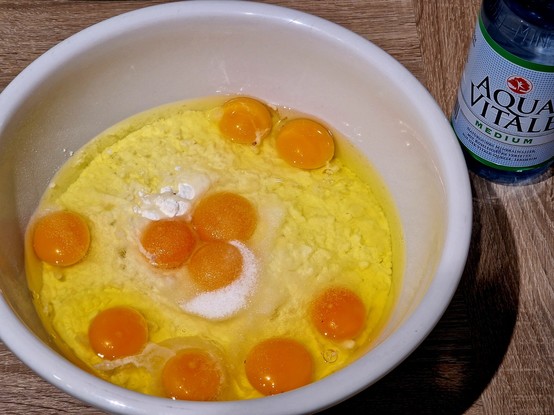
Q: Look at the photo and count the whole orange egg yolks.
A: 10